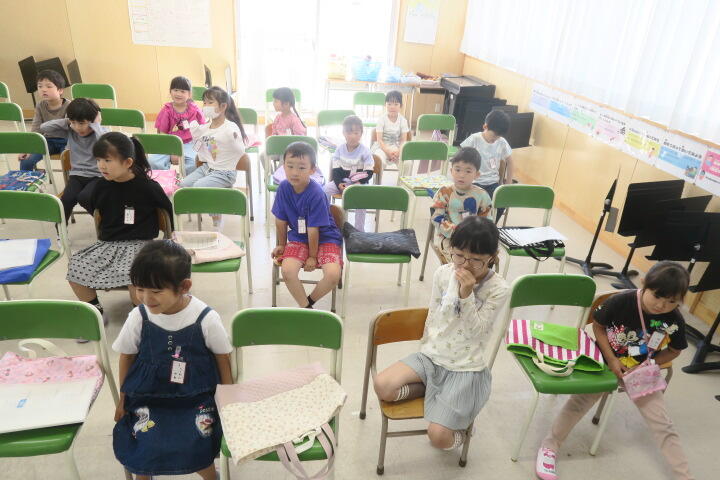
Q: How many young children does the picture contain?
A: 14